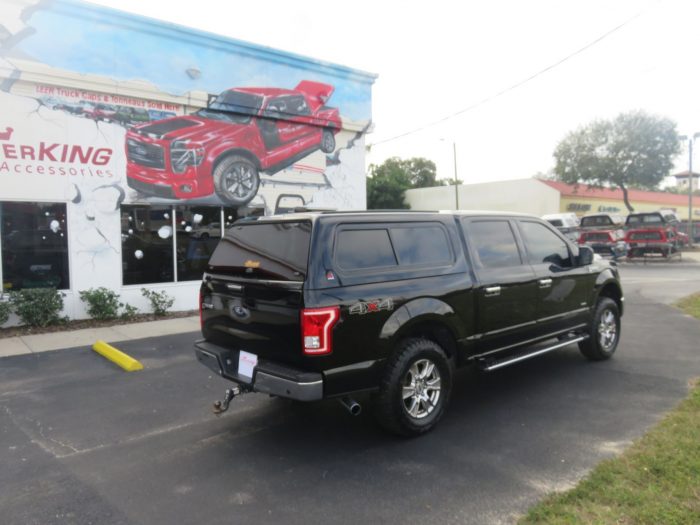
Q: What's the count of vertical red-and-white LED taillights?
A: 1